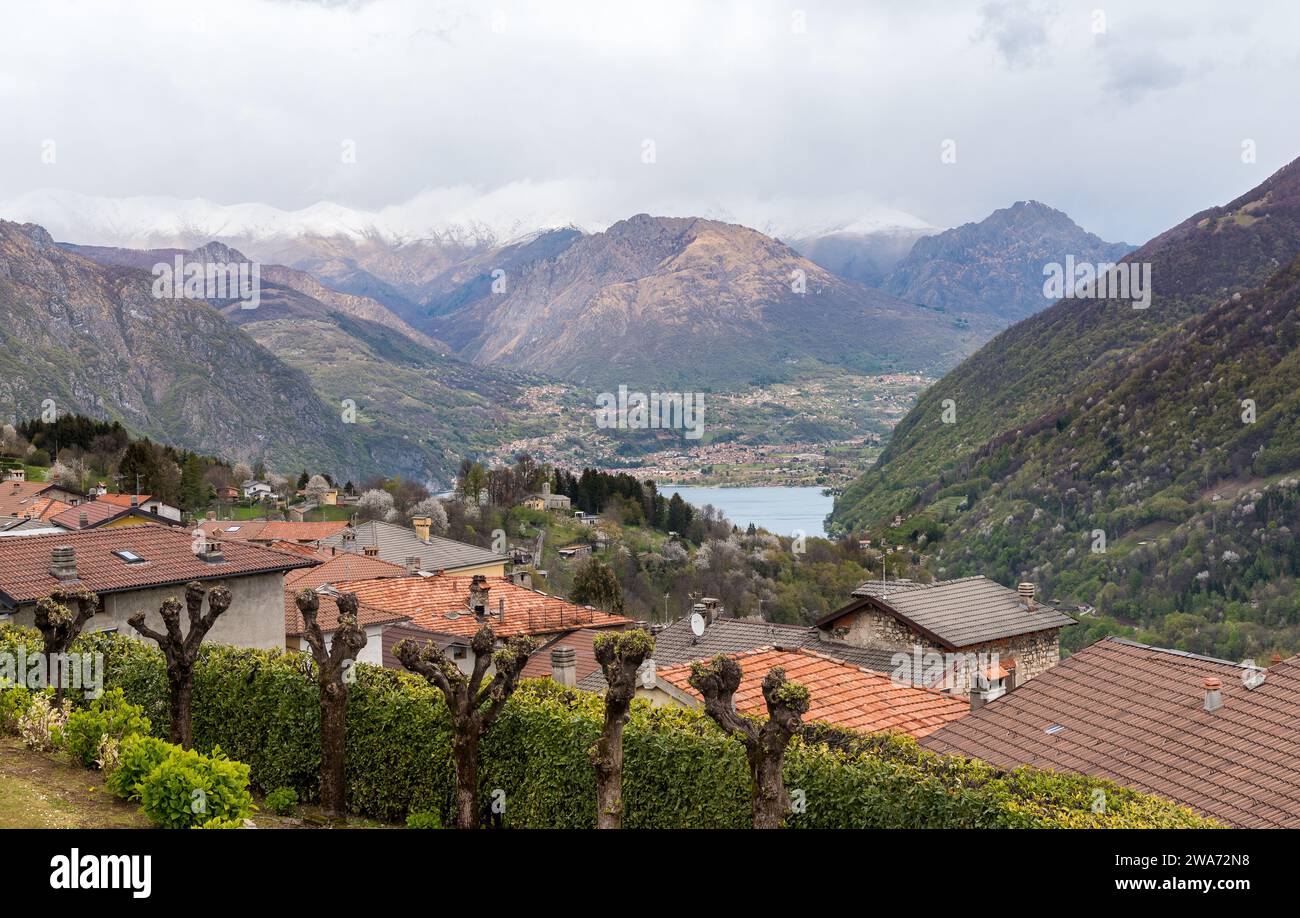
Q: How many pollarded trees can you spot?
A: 6